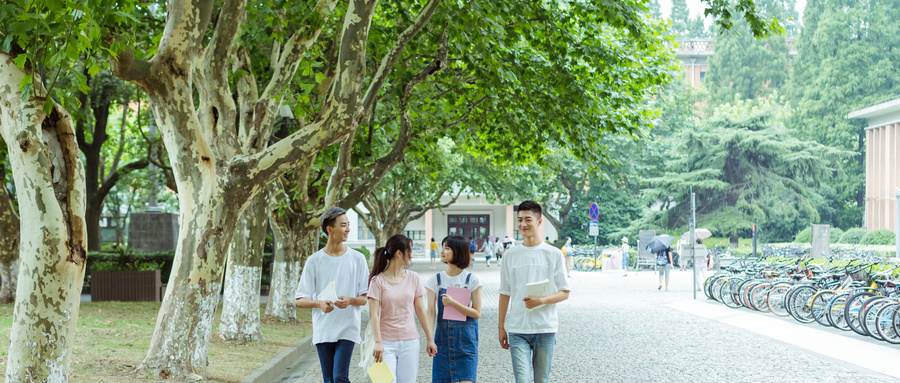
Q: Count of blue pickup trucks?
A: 0